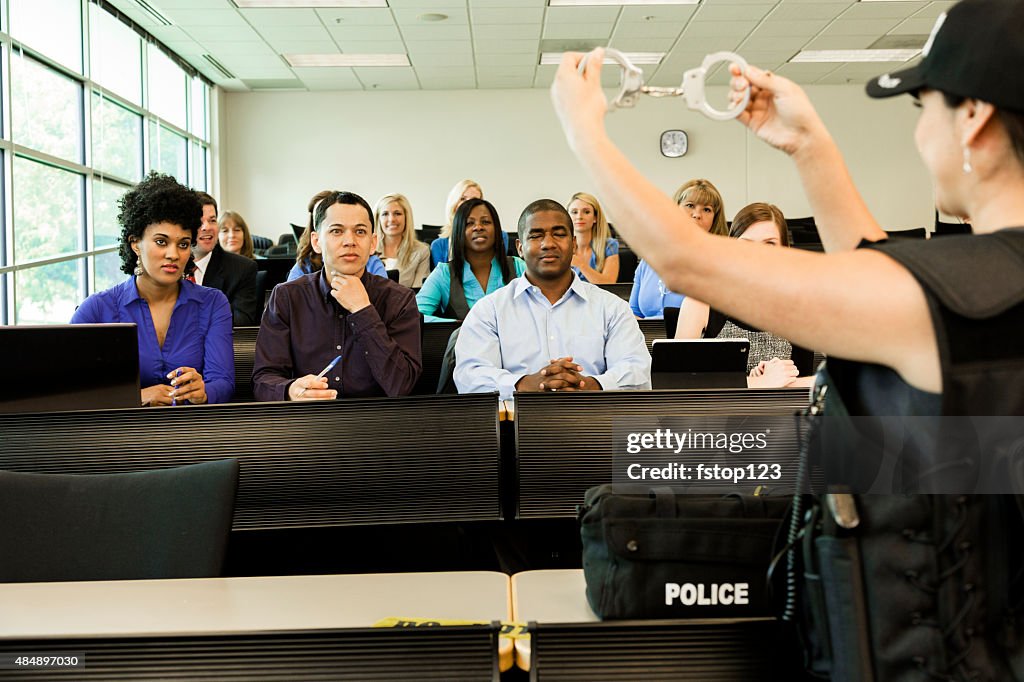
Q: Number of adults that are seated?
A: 12